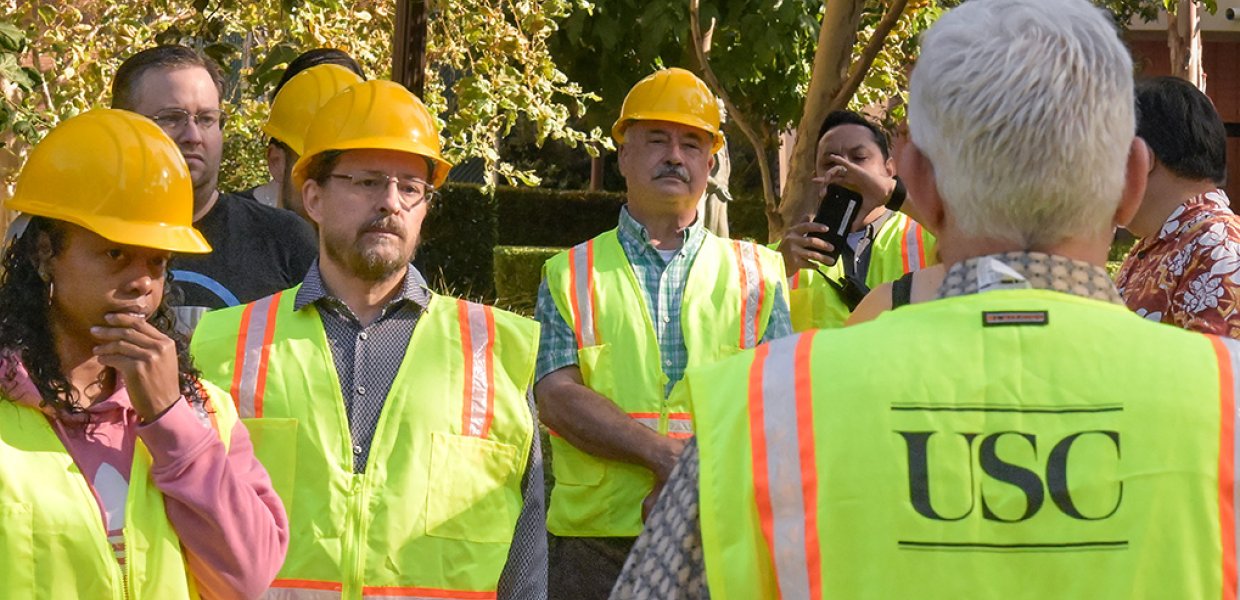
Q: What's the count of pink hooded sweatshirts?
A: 1